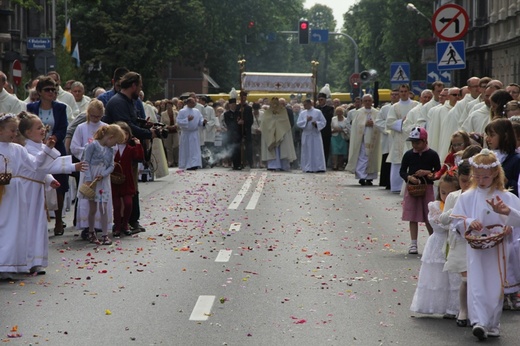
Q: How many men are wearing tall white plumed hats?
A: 2